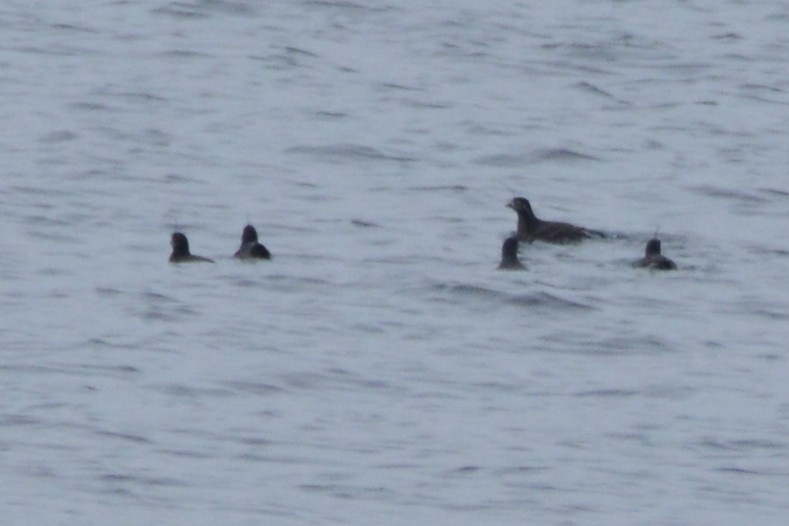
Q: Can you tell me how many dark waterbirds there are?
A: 5